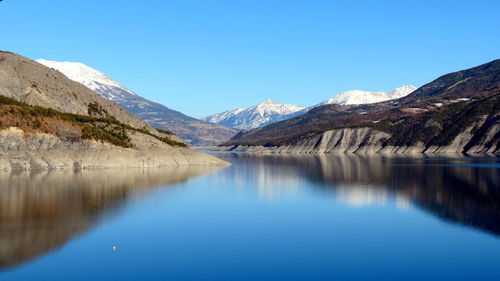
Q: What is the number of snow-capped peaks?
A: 3